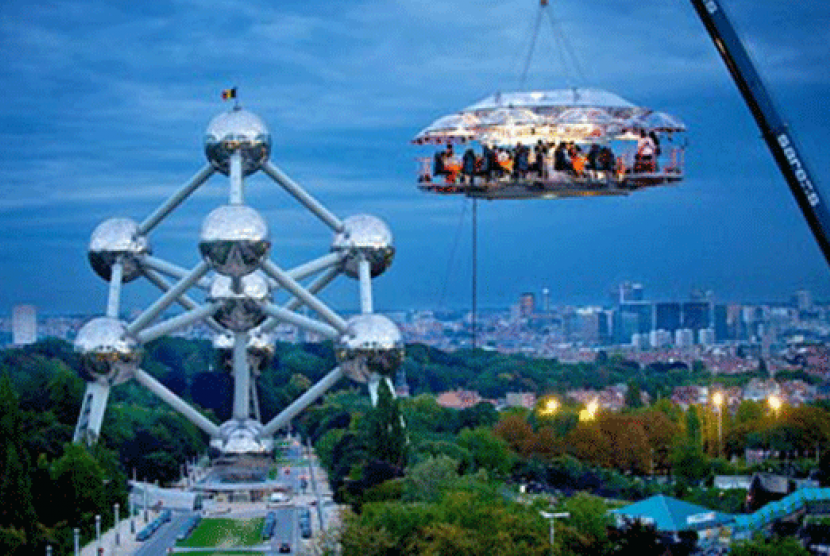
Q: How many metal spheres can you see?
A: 9